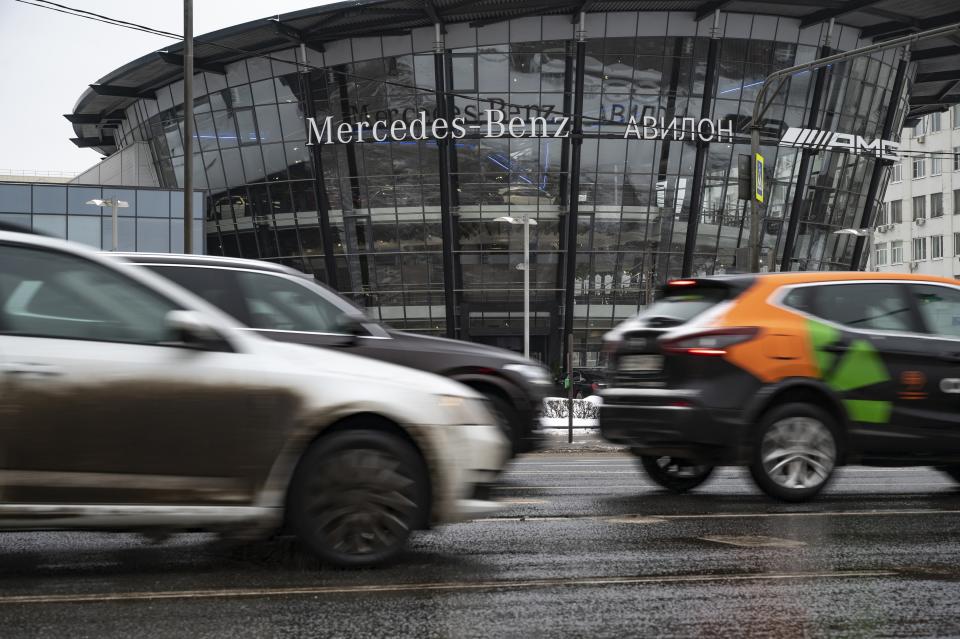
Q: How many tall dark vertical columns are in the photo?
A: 6